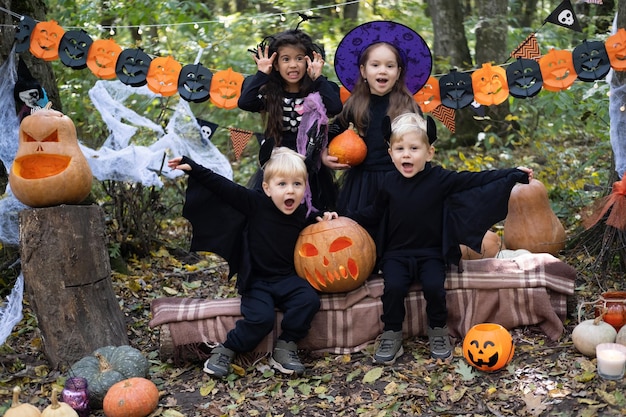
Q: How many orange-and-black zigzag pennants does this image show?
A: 3